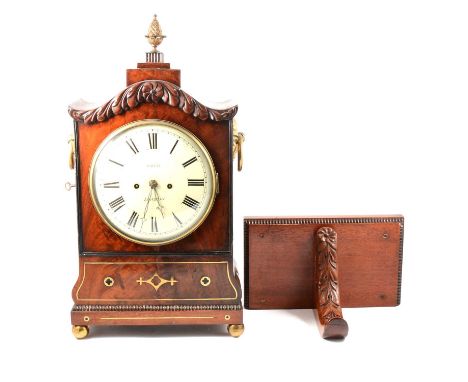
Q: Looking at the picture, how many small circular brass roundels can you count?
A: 4